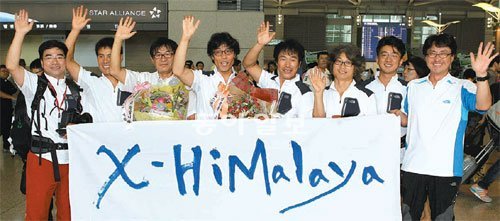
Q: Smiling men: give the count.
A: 8